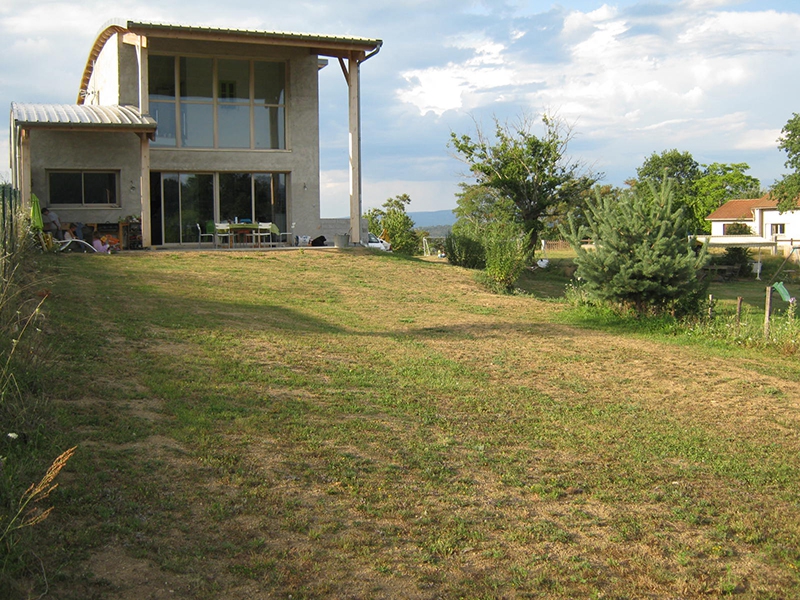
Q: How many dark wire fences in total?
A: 1